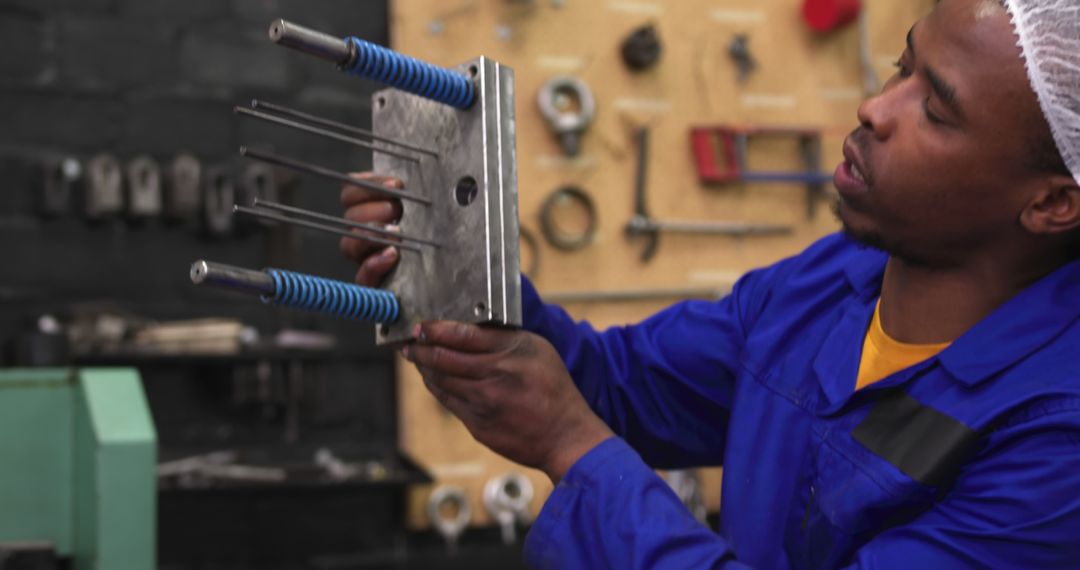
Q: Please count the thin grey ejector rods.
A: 5